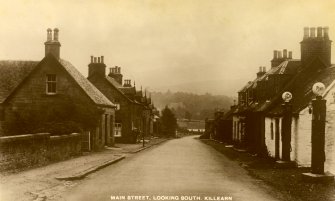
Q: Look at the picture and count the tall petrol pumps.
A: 2